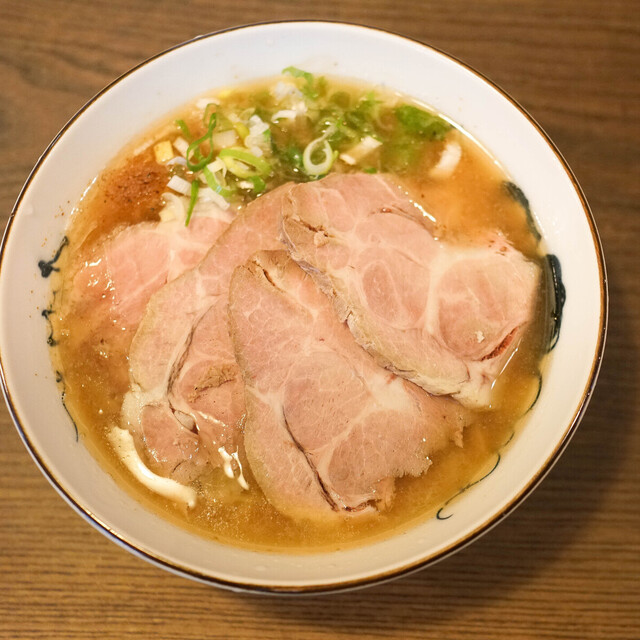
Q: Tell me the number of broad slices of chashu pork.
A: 4